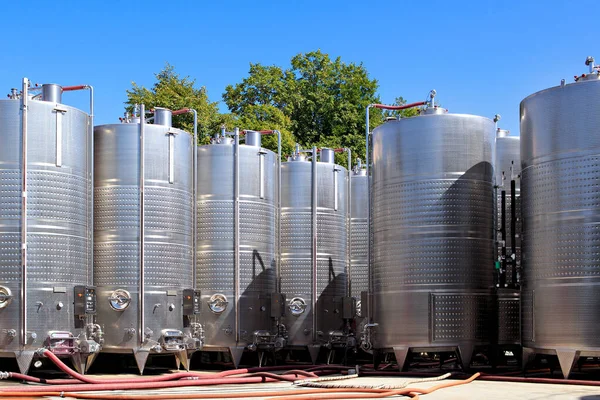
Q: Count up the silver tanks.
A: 8